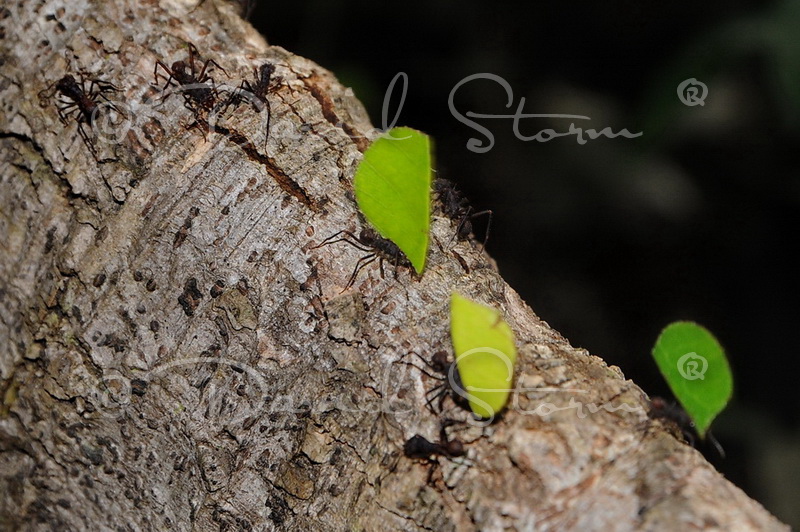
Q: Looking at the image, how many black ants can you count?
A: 8